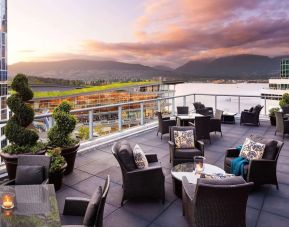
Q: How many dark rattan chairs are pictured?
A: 13